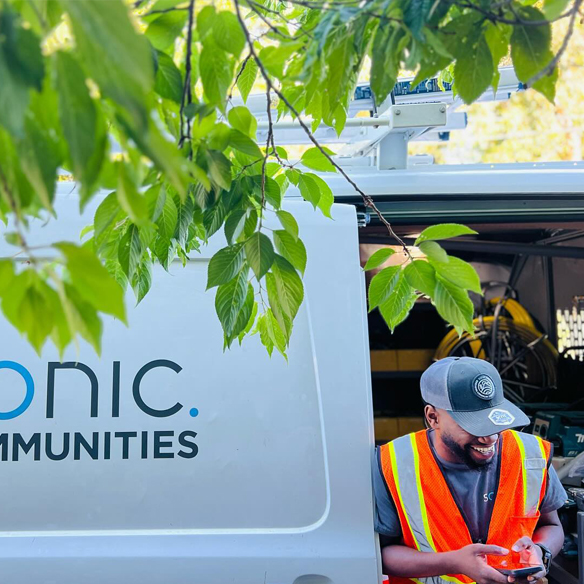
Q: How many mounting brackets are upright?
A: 1